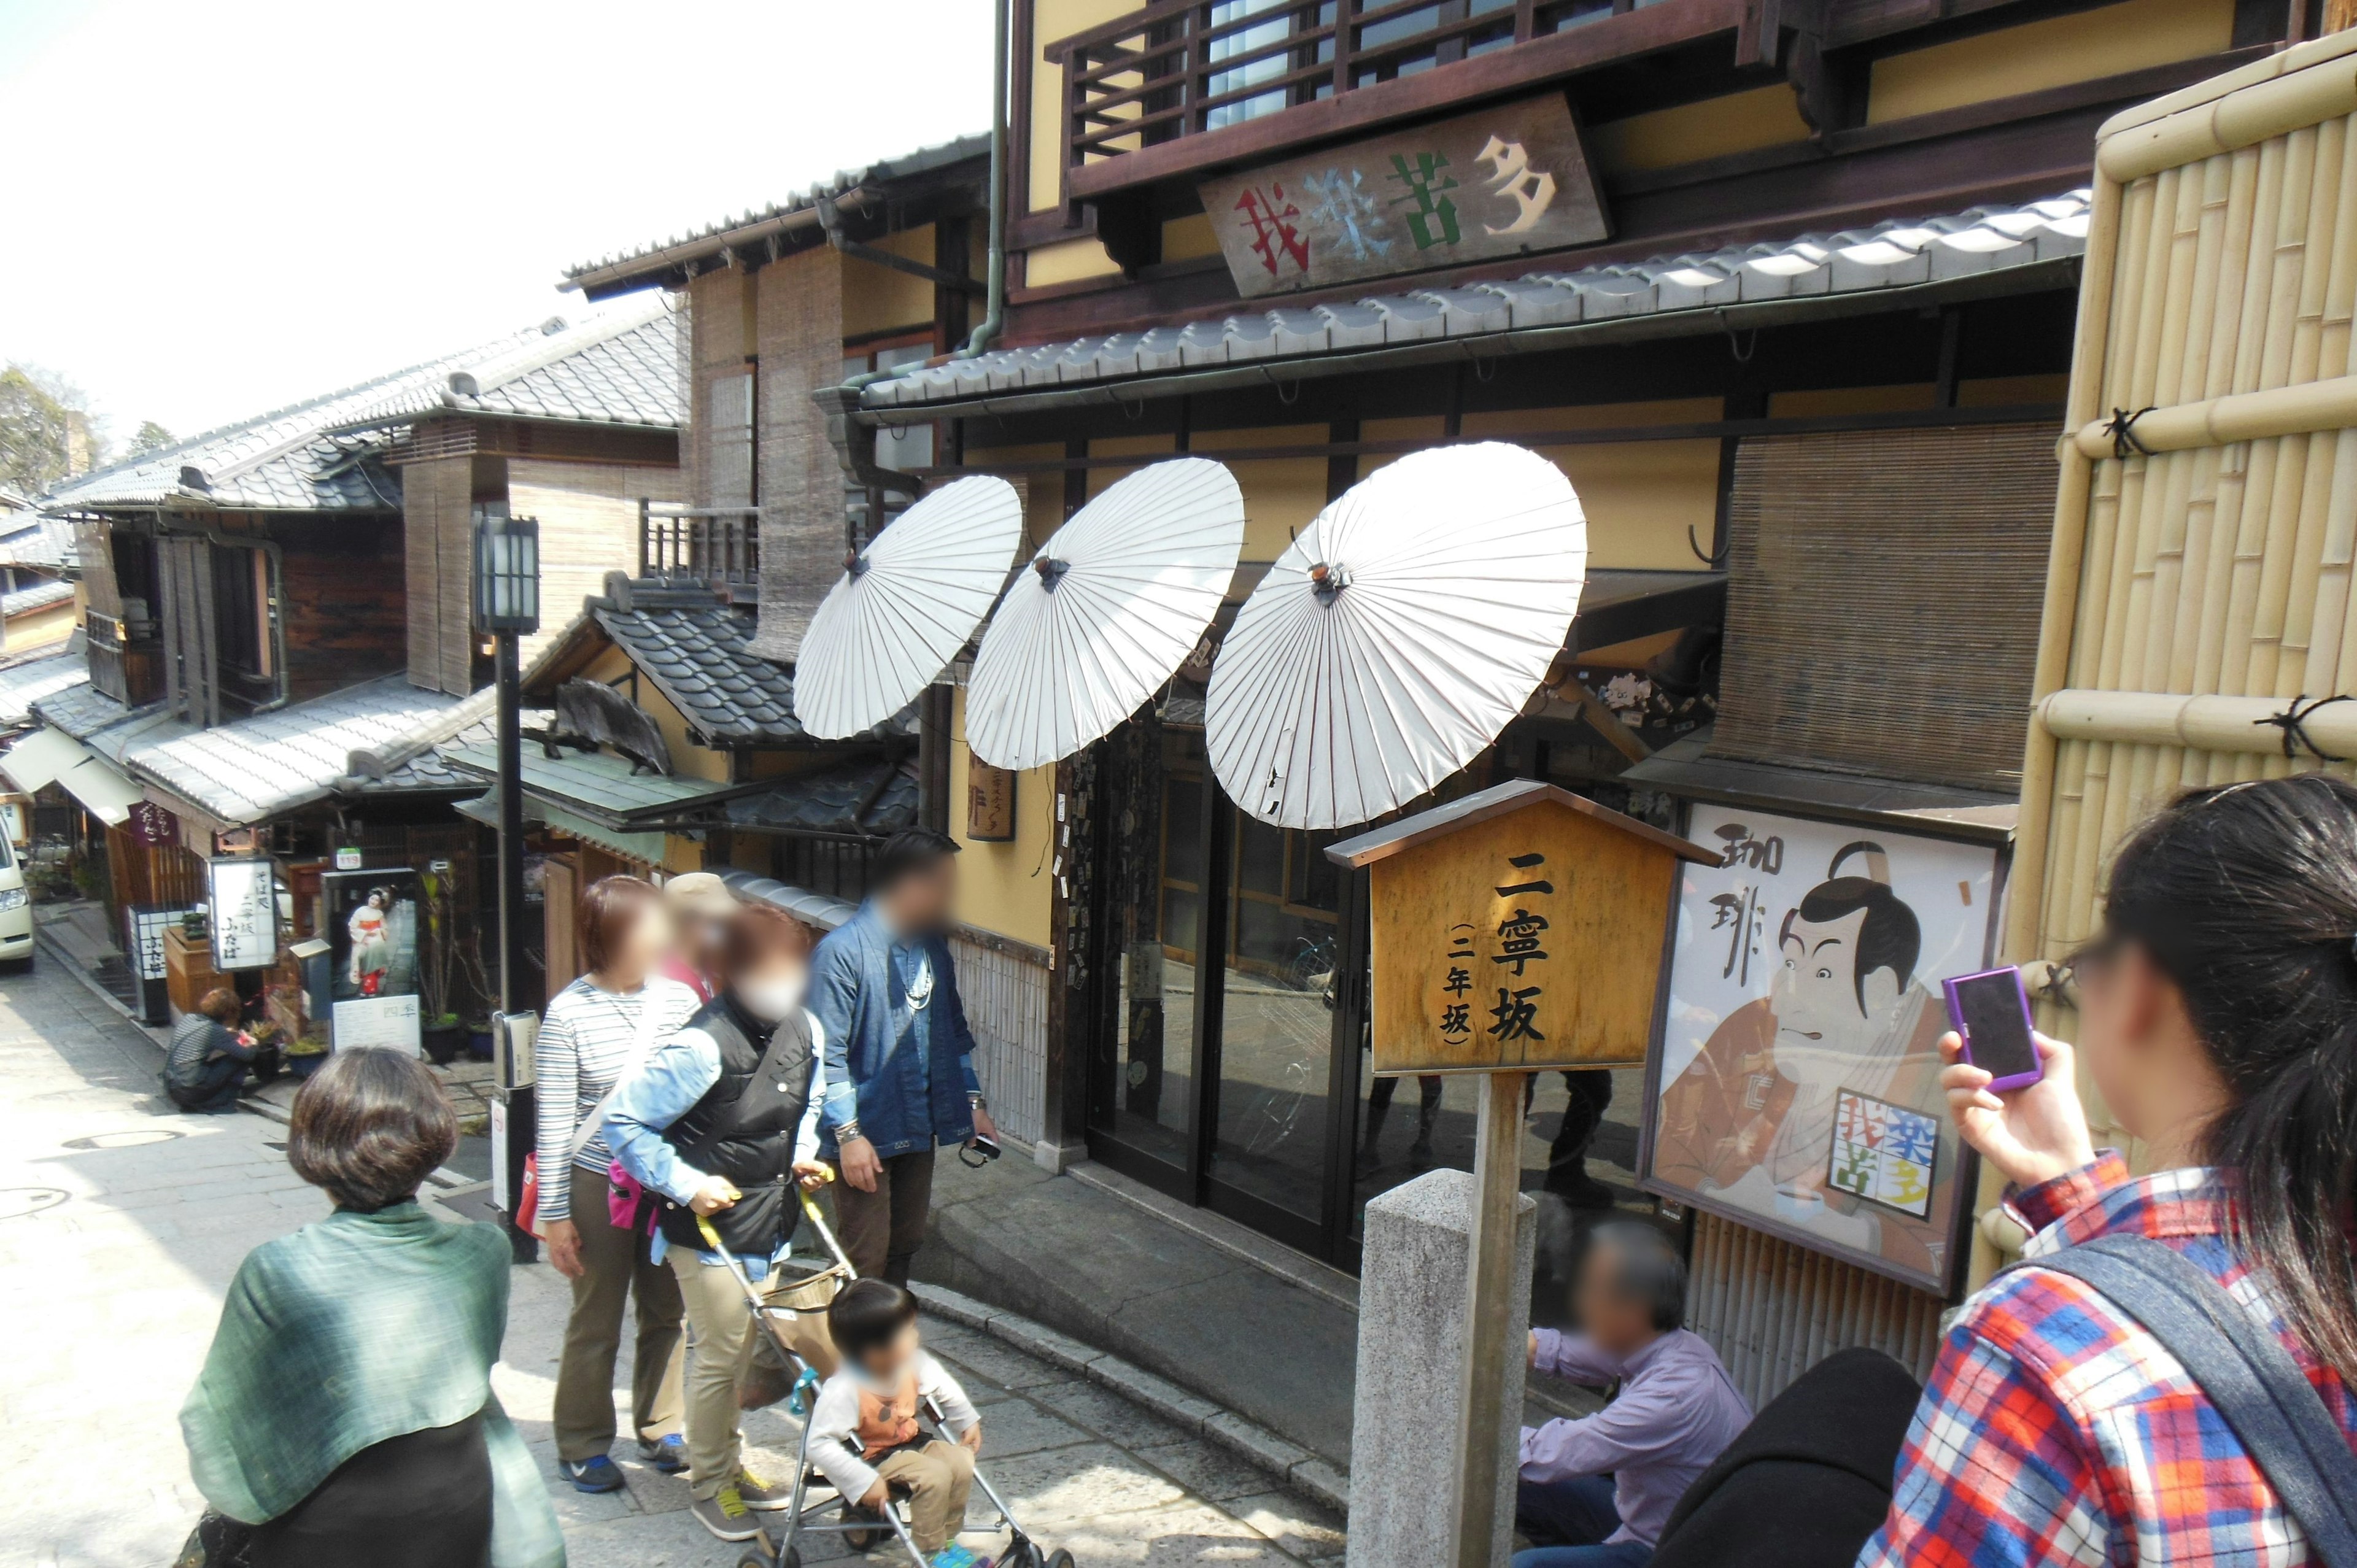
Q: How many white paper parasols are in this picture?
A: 3